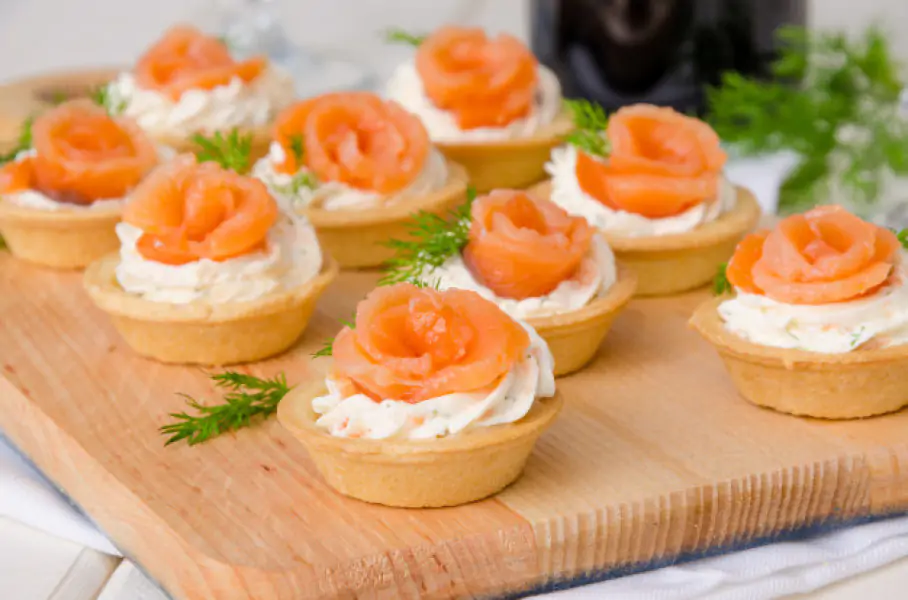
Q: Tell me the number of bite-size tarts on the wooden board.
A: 9